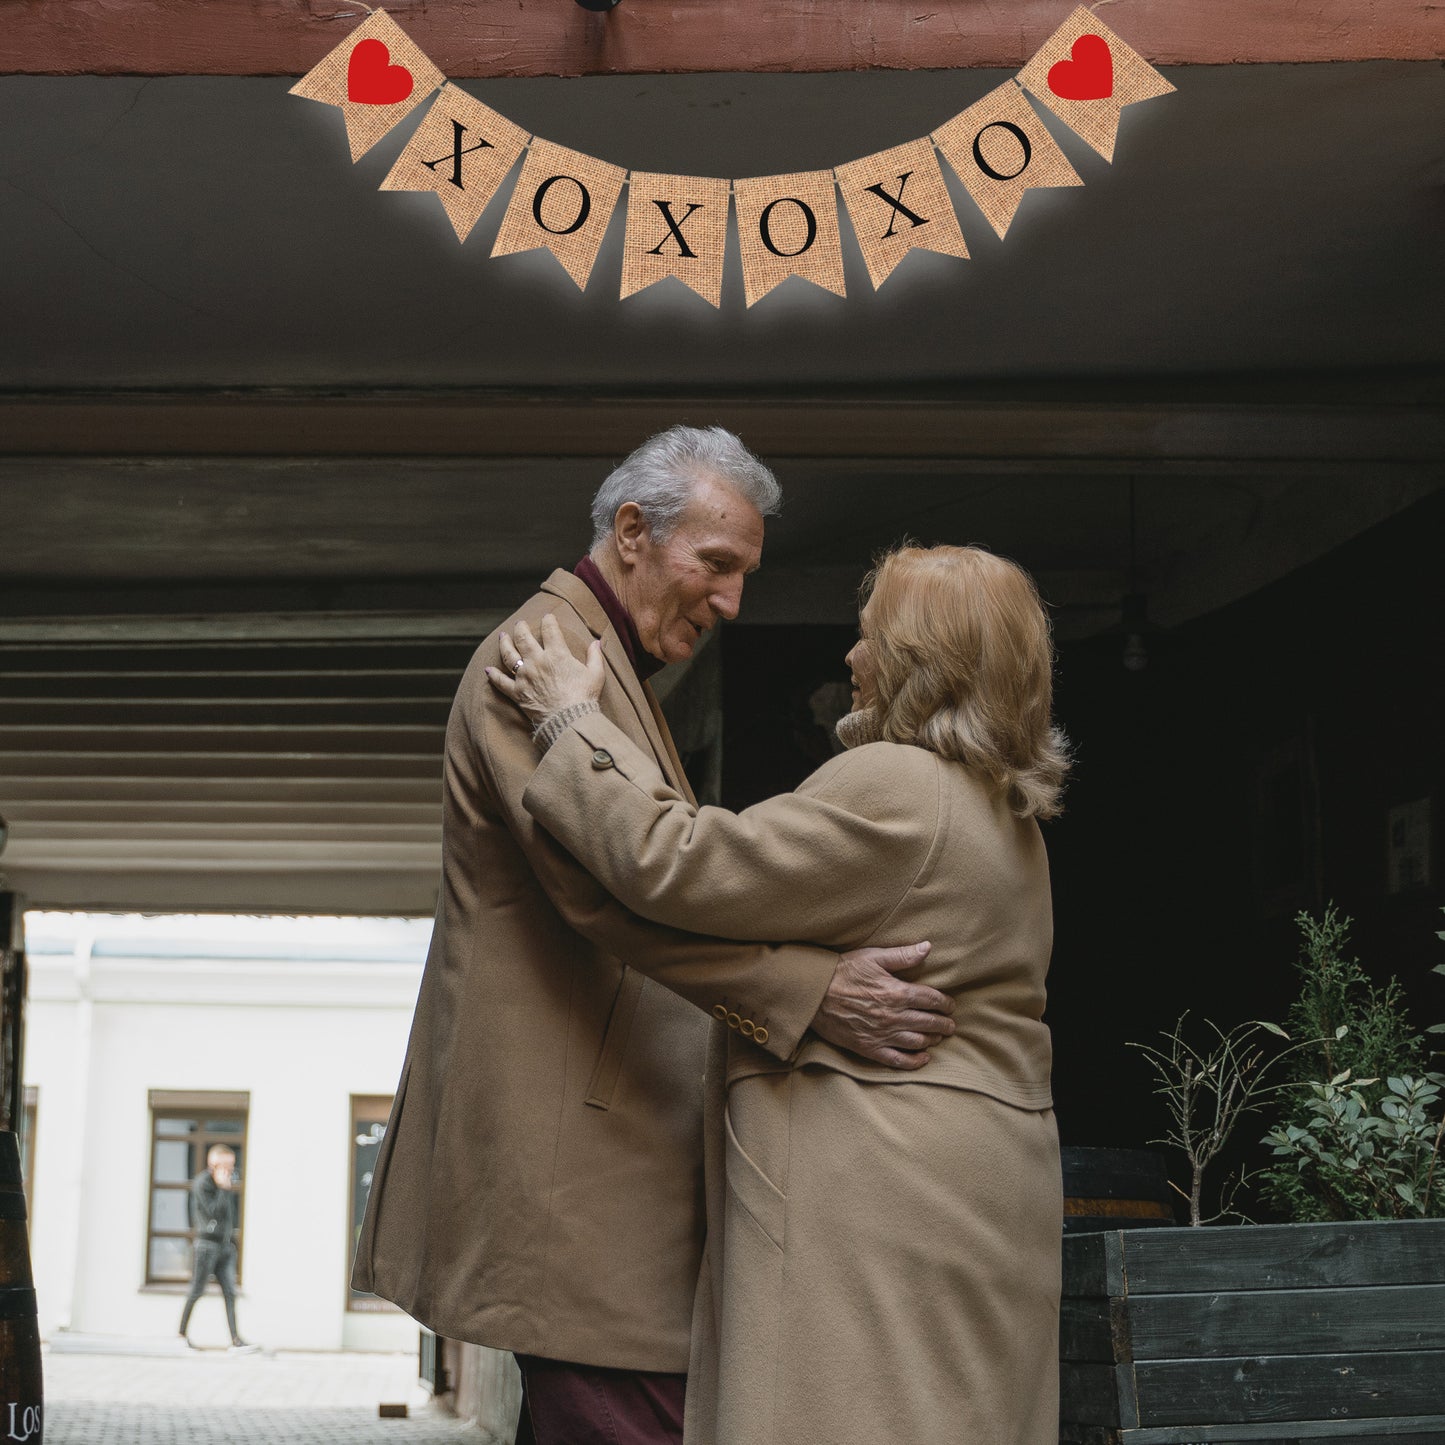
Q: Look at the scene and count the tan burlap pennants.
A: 8